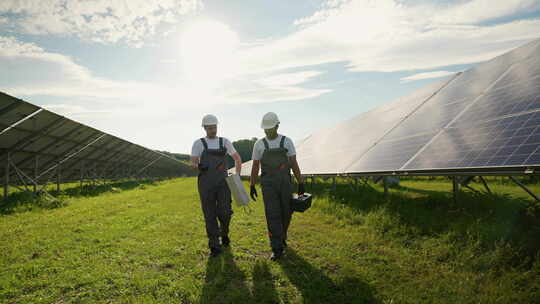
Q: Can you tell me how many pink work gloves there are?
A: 0